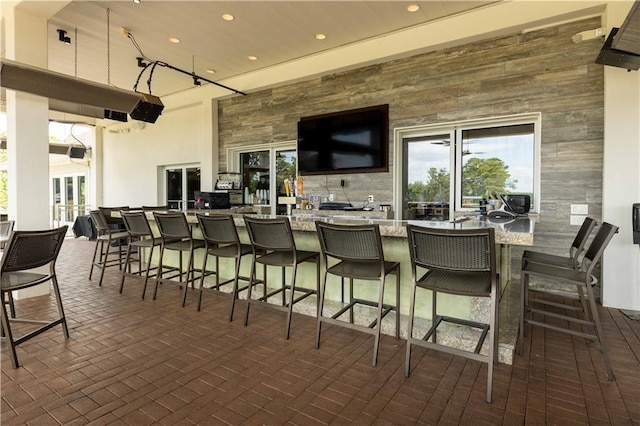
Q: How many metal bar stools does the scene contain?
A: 13